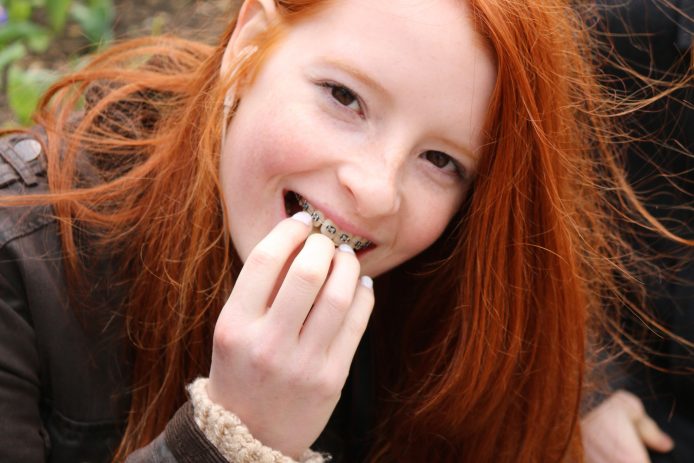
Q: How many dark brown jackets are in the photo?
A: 1